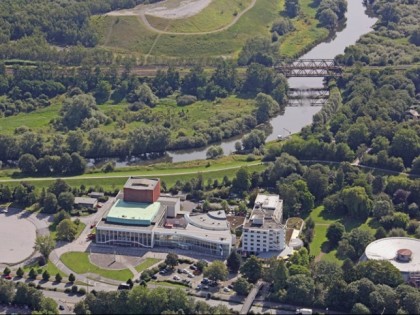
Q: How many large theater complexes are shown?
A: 1